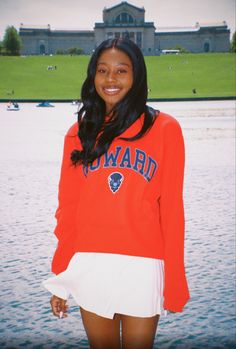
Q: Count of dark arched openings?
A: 3